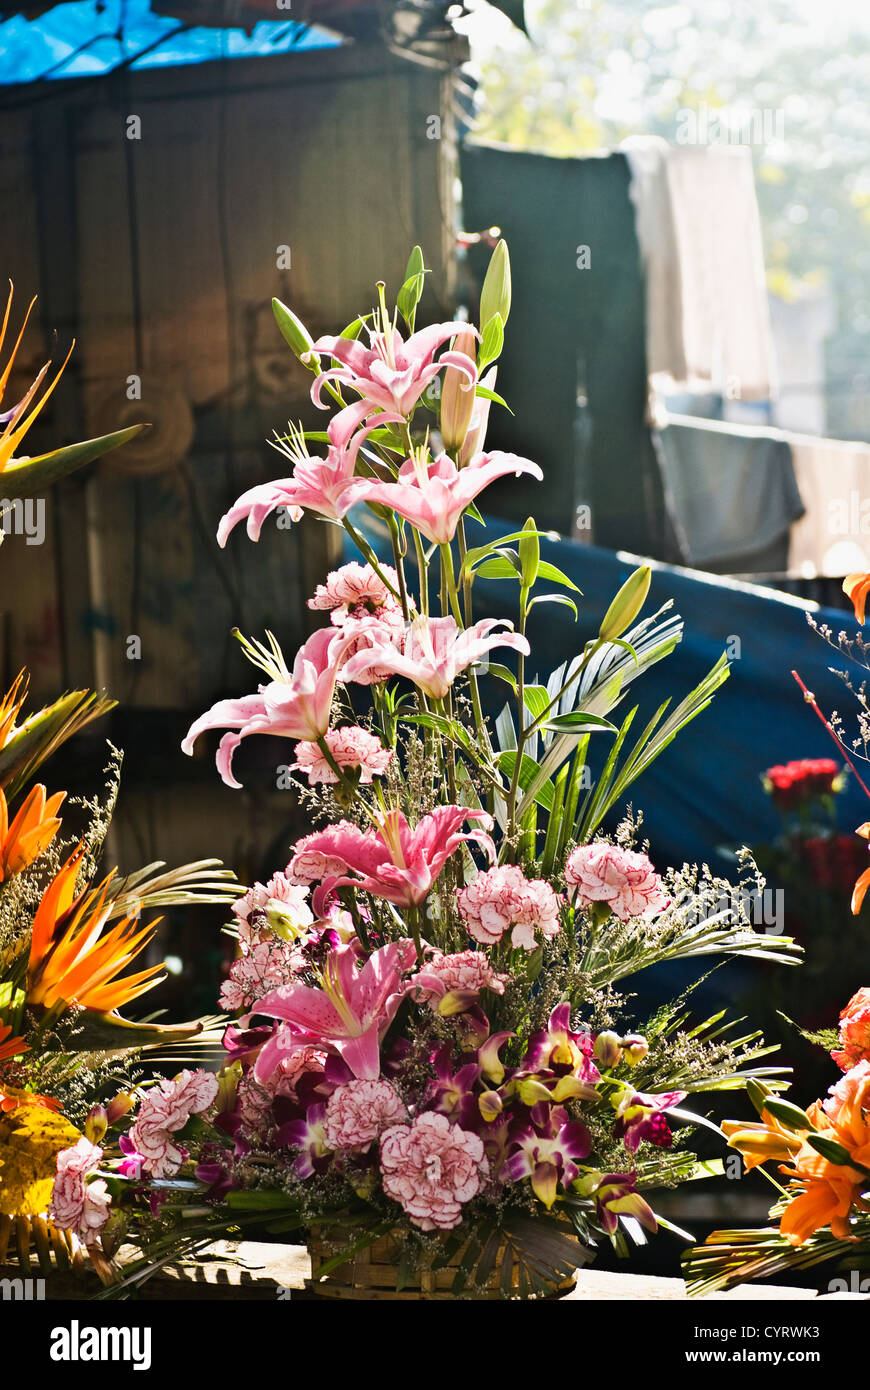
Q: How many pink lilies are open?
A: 7